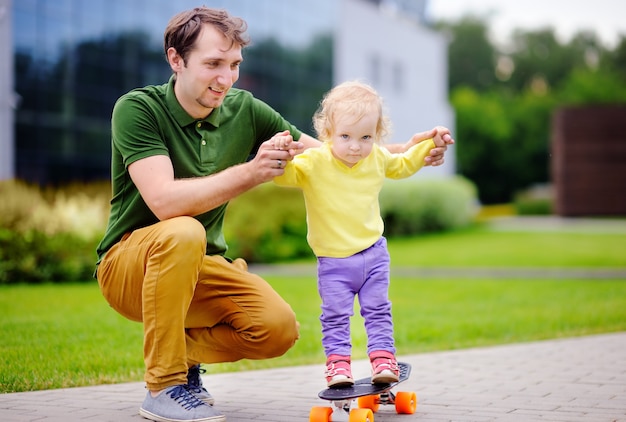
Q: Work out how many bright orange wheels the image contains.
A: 4